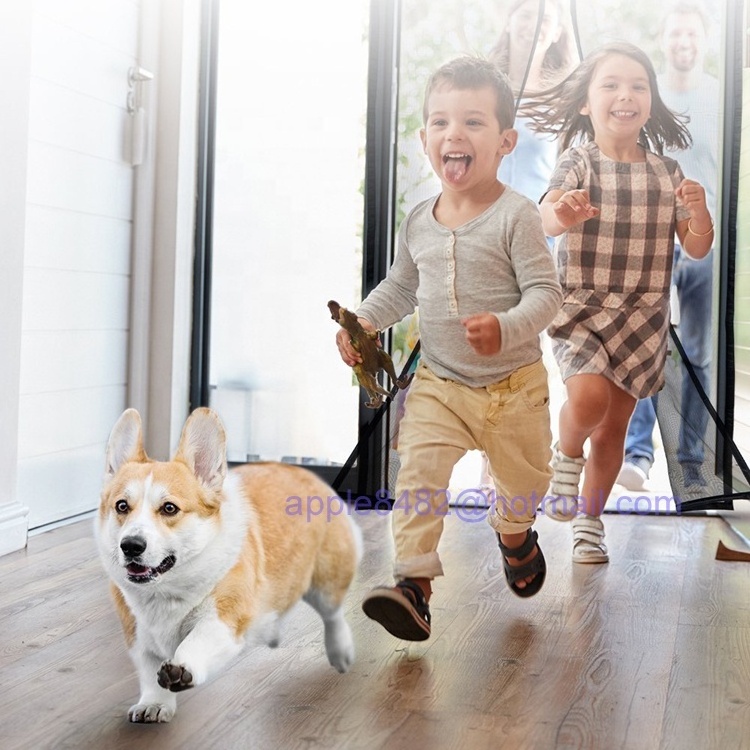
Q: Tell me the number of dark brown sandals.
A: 2